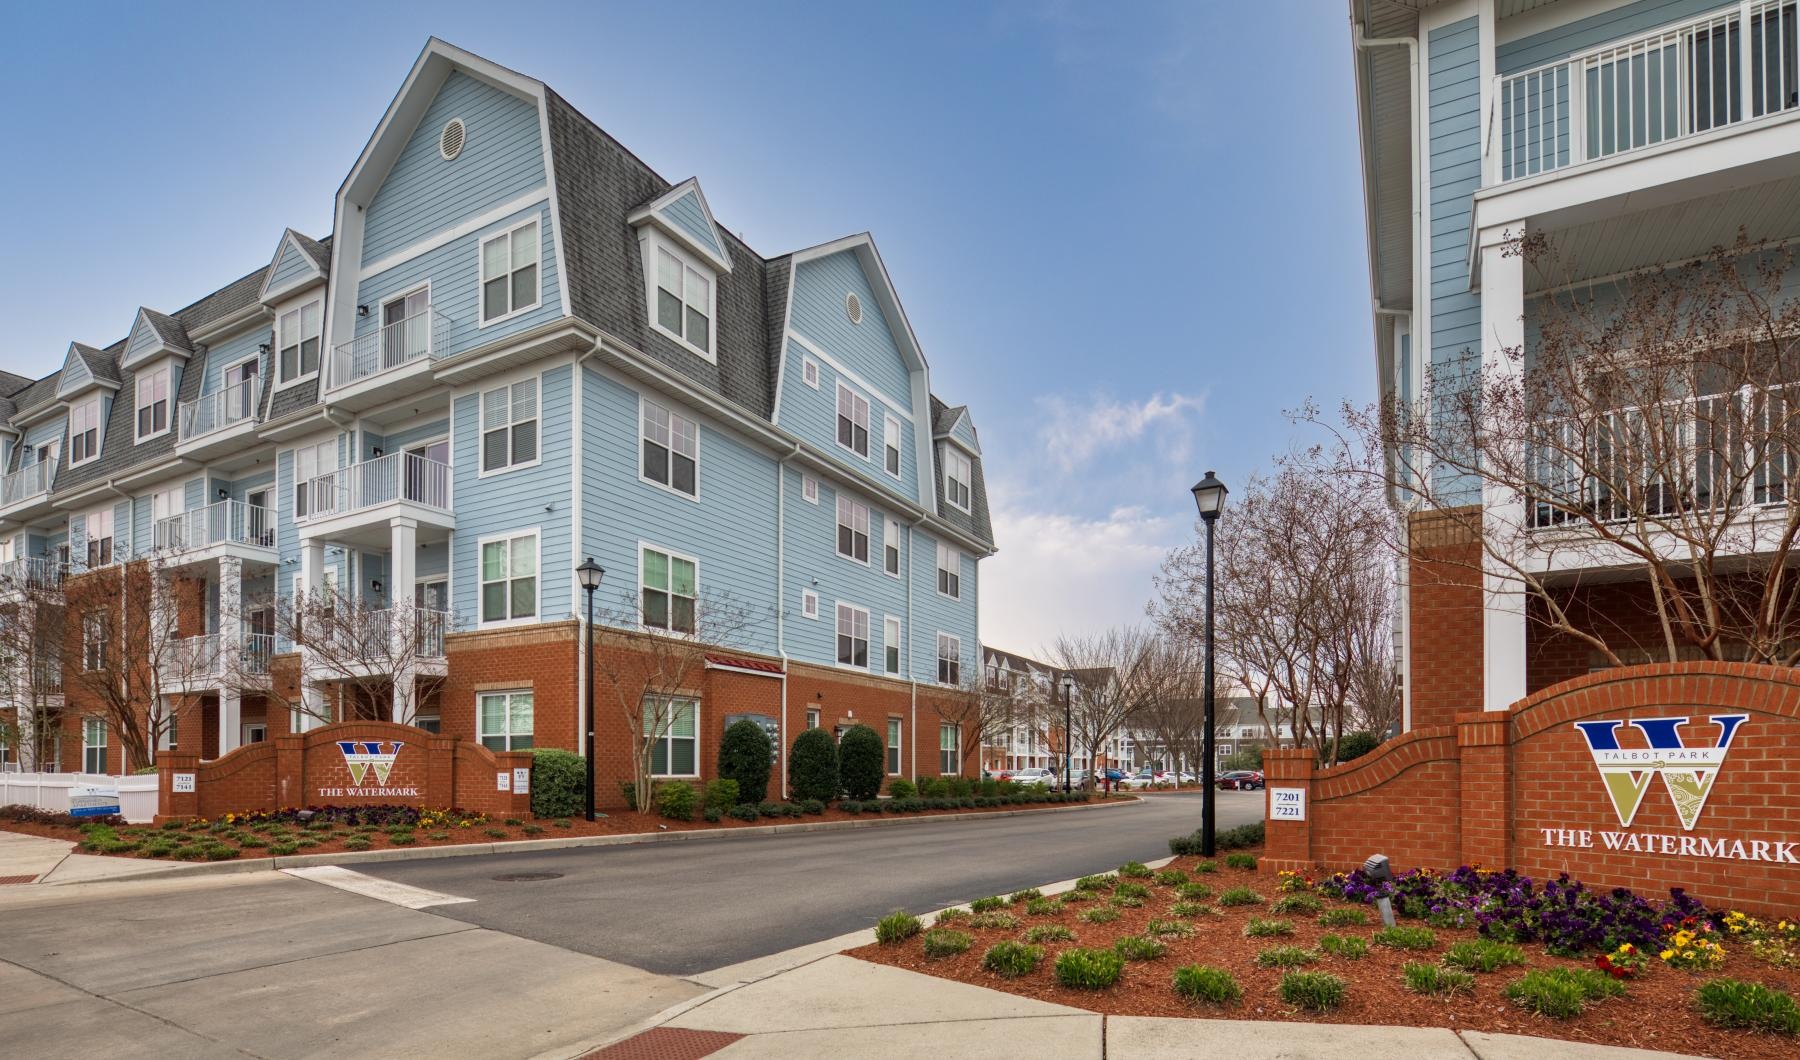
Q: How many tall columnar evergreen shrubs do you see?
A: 3